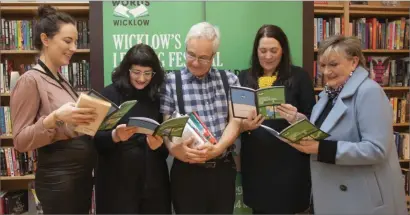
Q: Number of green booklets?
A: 4